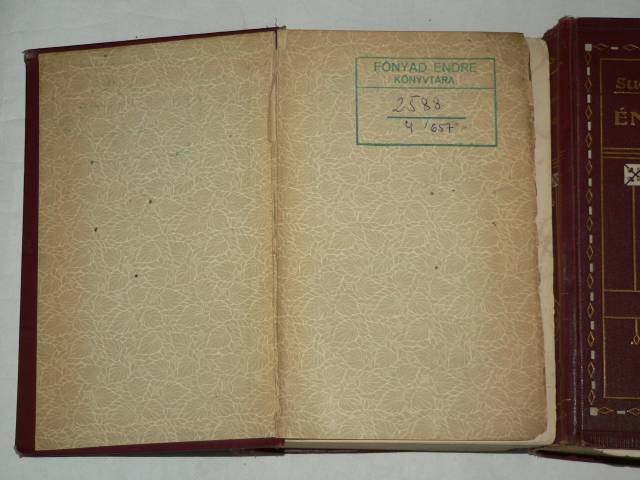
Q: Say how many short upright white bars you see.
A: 12